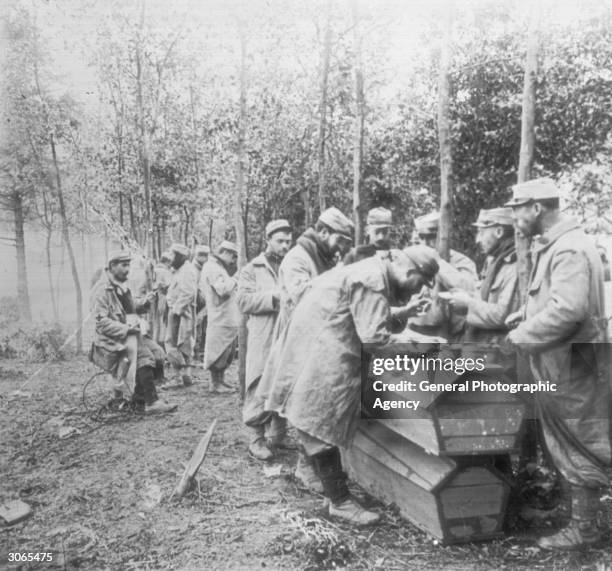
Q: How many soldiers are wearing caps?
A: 12